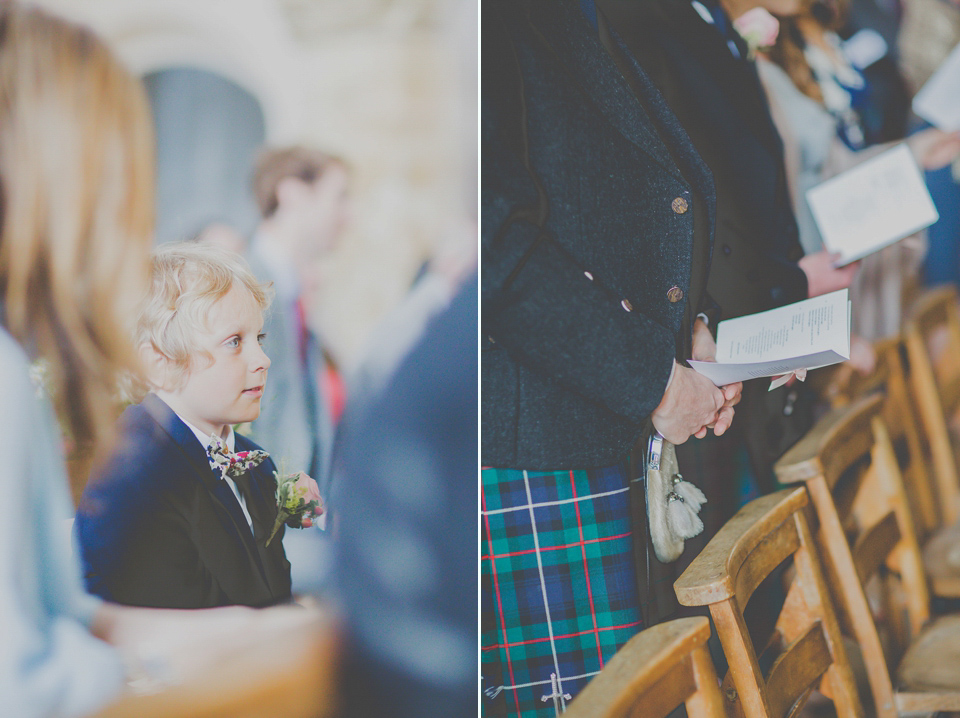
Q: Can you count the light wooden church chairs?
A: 5